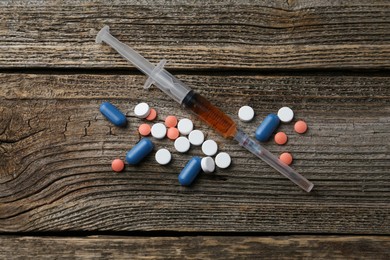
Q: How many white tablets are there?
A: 11